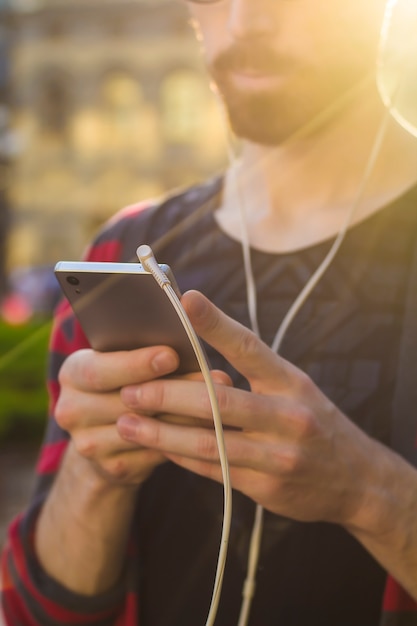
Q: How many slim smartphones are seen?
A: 1